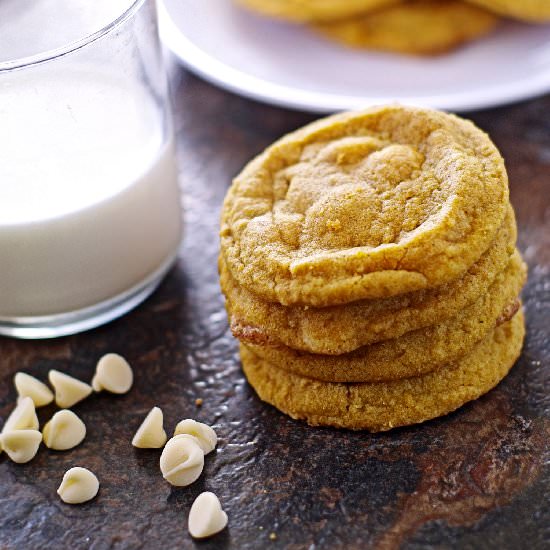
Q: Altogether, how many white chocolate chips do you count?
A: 11